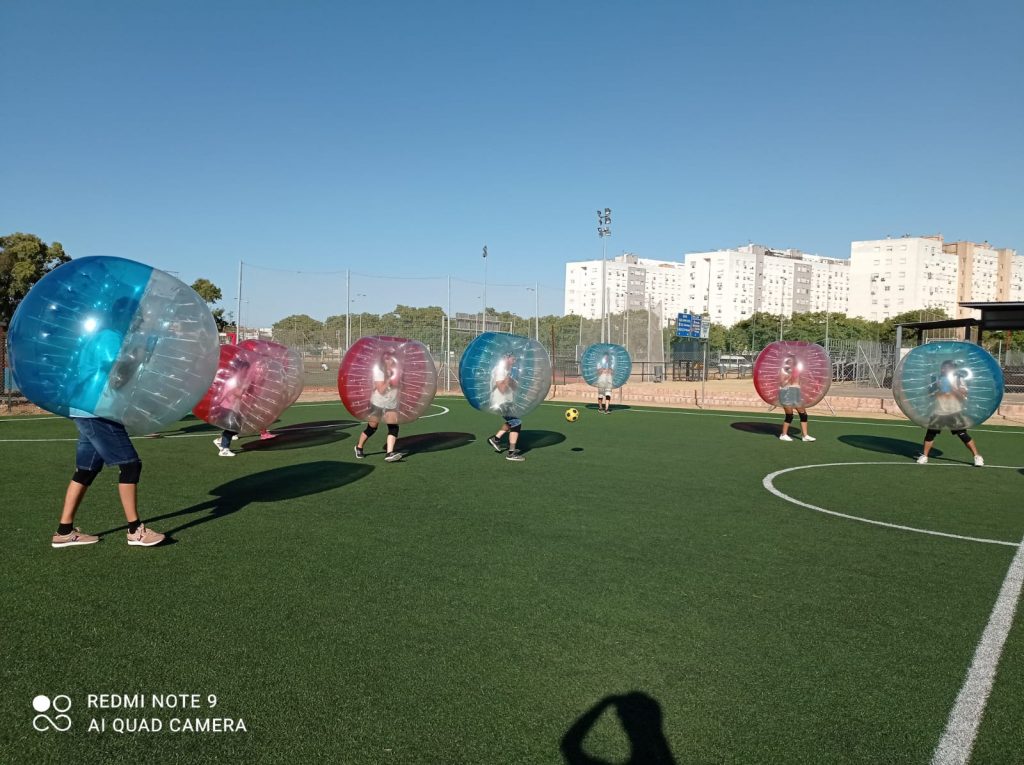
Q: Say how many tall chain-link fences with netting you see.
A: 1